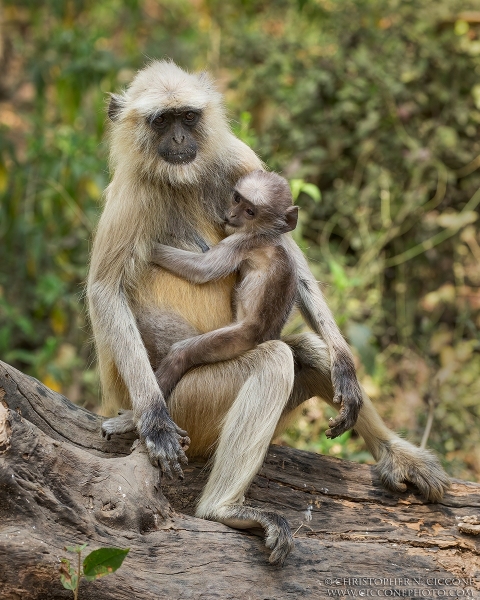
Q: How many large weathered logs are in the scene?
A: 1